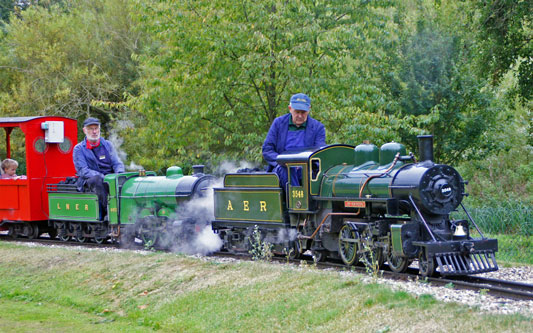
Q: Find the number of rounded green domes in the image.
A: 3